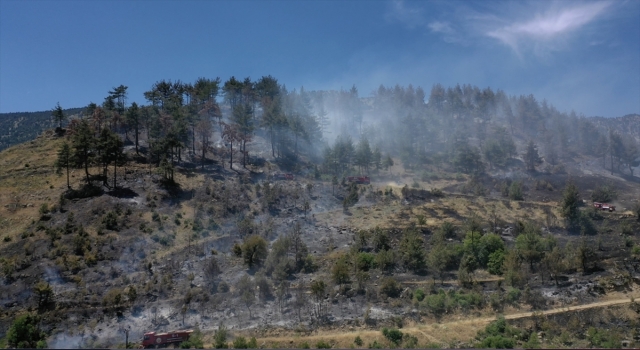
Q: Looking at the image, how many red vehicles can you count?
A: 4